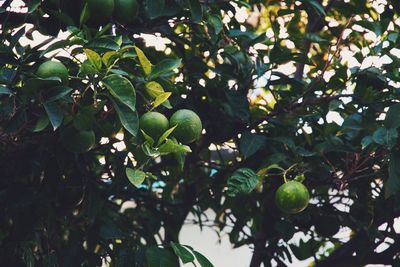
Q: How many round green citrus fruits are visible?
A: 7